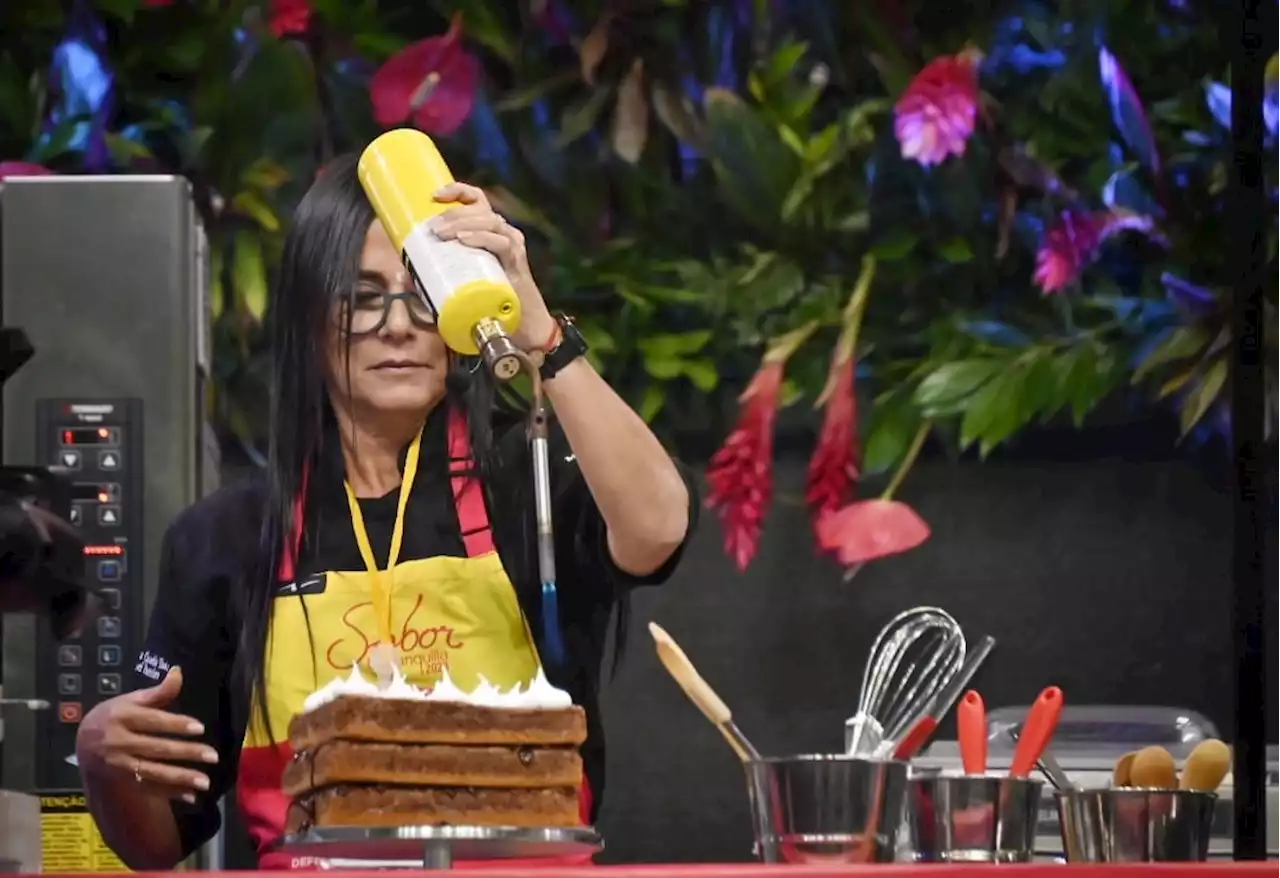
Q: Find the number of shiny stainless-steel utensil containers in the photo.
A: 3